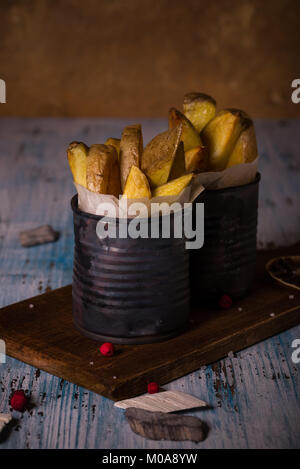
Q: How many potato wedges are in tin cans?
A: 12